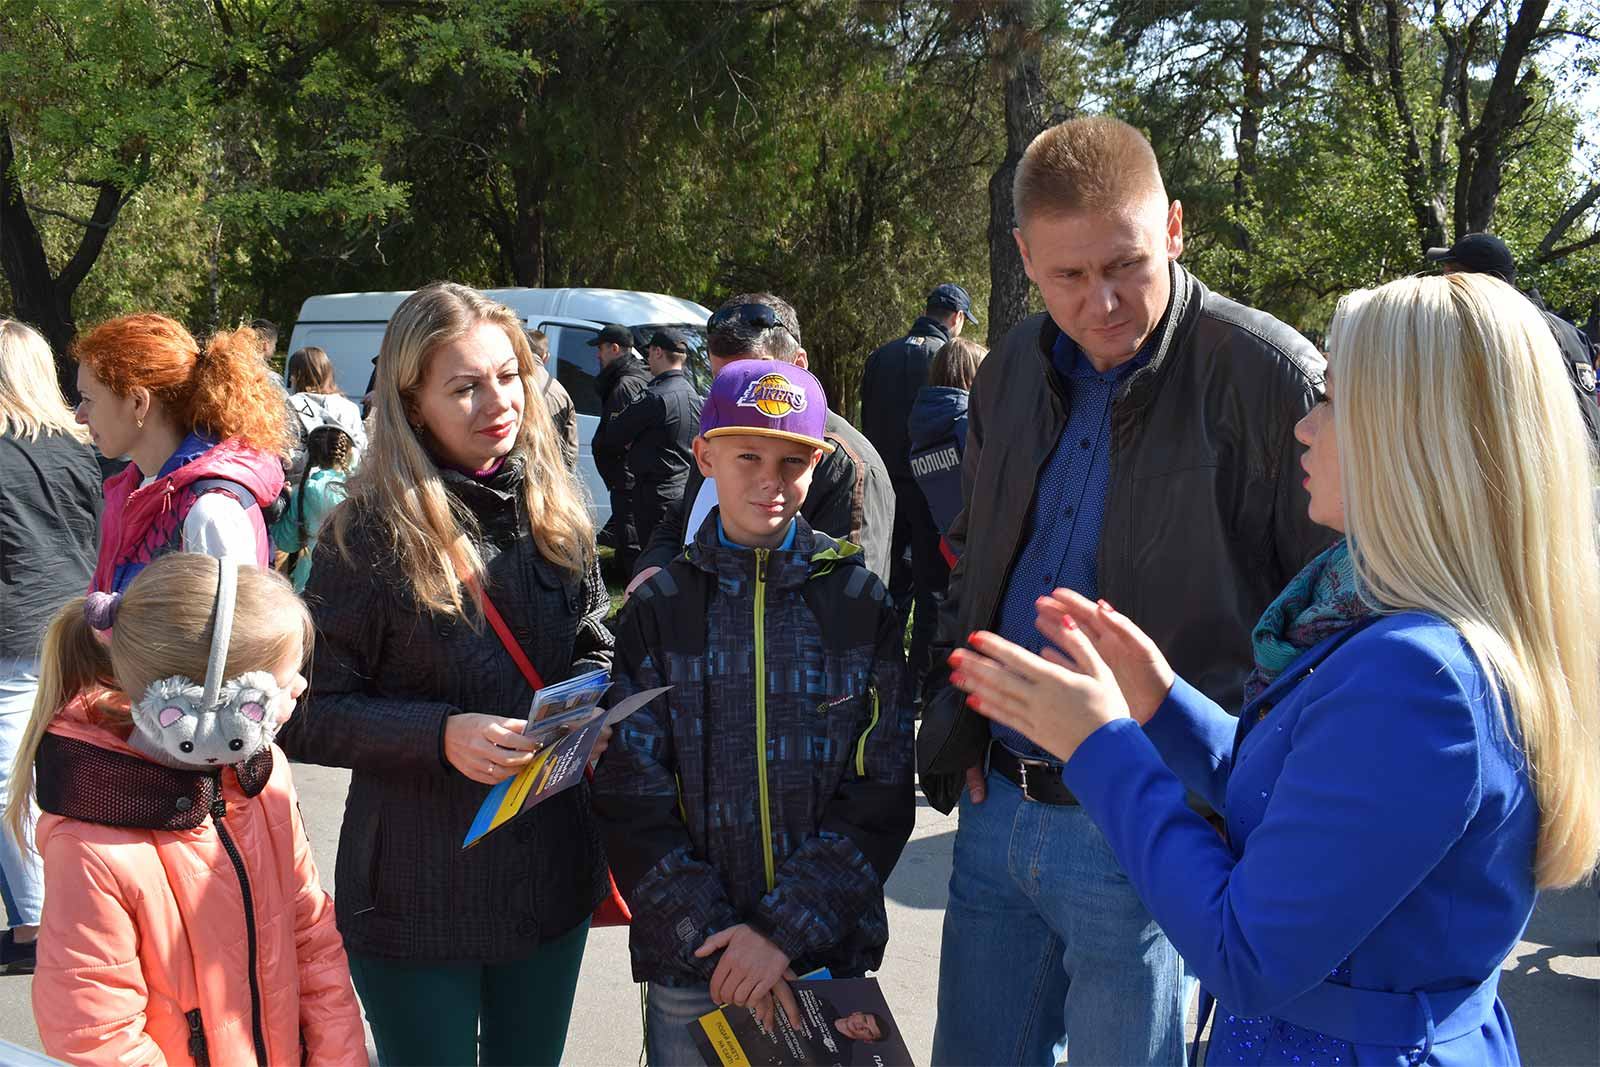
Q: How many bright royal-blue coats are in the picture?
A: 1